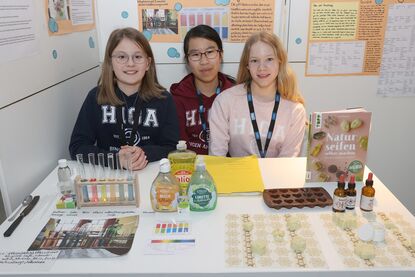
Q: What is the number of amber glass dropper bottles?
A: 3